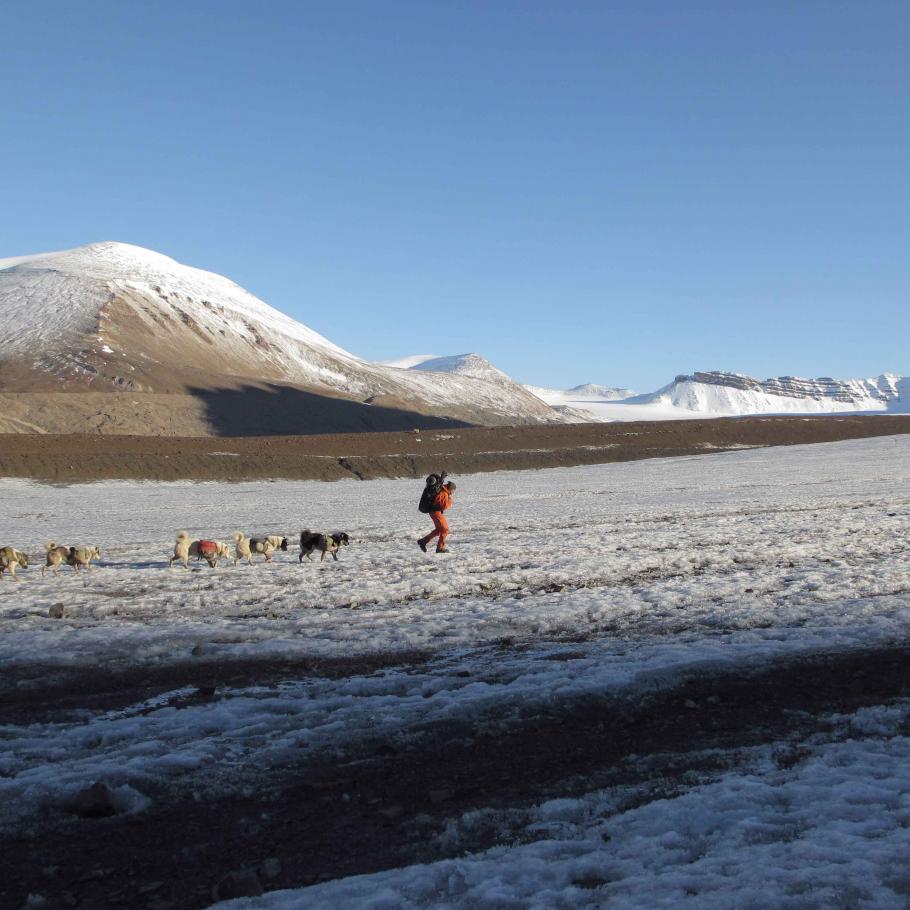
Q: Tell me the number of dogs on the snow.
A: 5